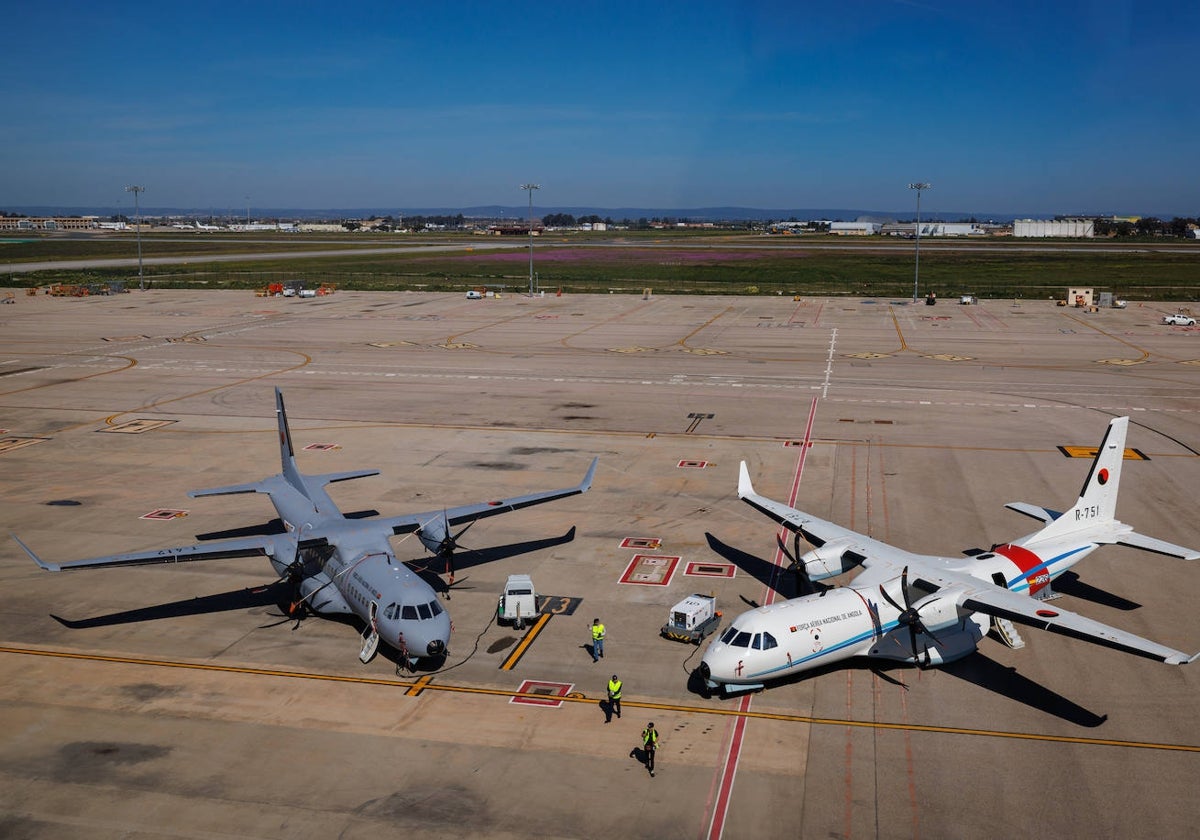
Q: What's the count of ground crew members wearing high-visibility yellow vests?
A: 3